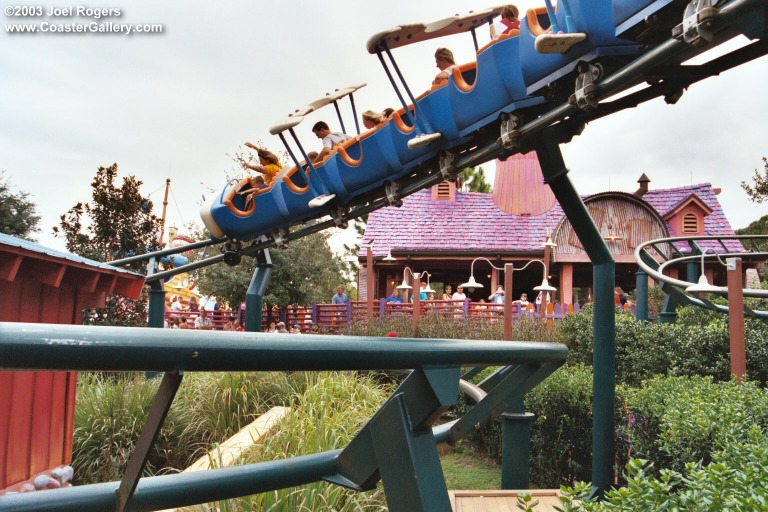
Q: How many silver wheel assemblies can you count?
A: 7